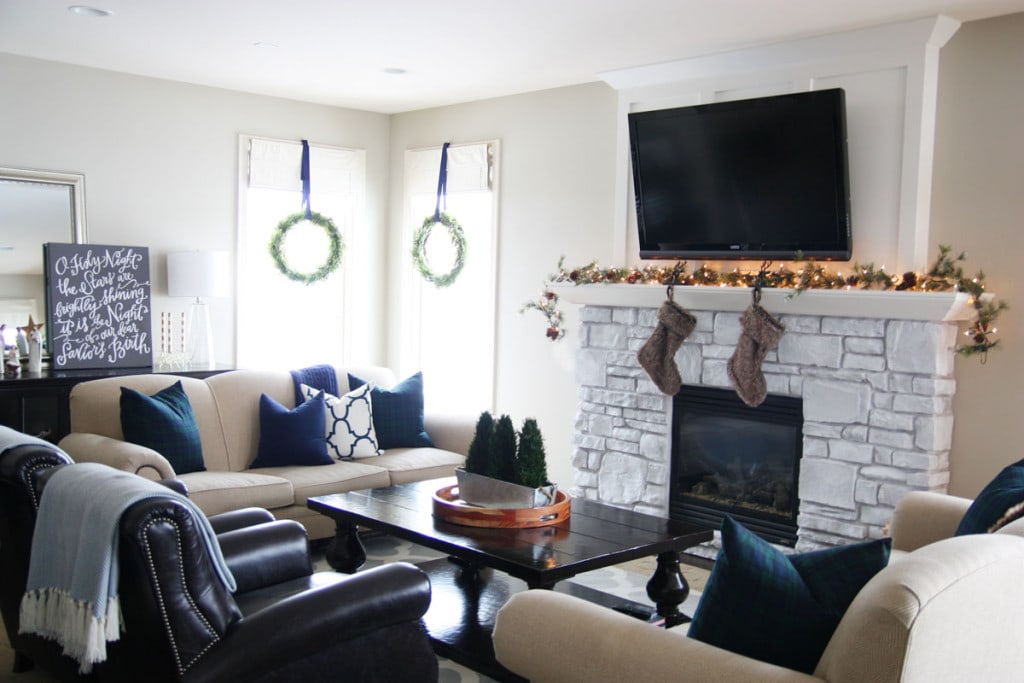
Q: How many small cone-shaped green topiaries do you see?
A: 3